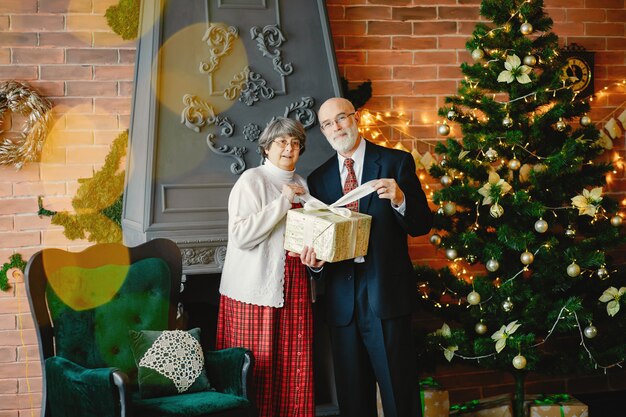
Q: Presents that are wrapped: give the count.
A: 4